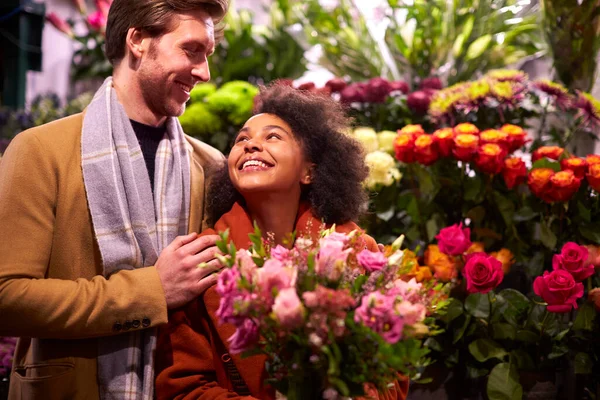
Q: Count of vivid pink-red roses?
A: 4